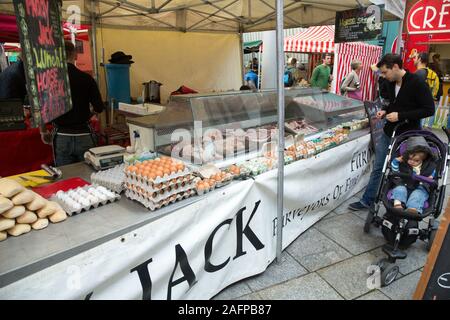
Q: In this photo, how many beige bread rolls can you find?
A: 12